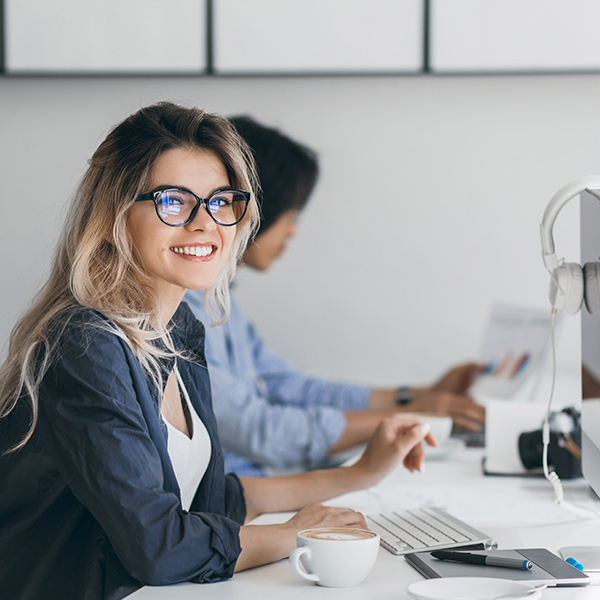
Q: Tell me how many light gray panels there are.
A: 3